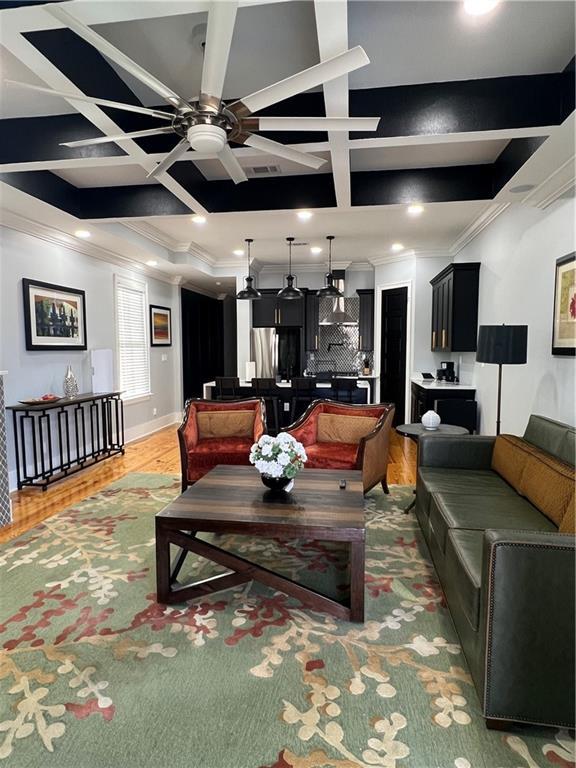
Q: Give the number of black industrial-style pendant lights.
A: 3